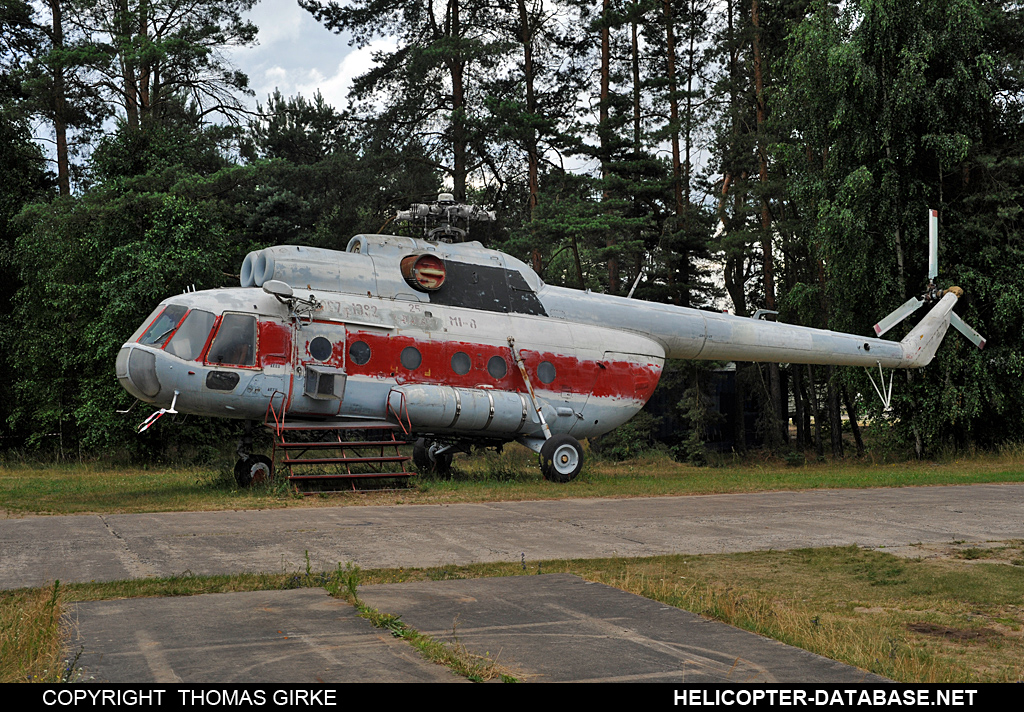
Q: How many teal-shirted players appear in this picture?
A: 0